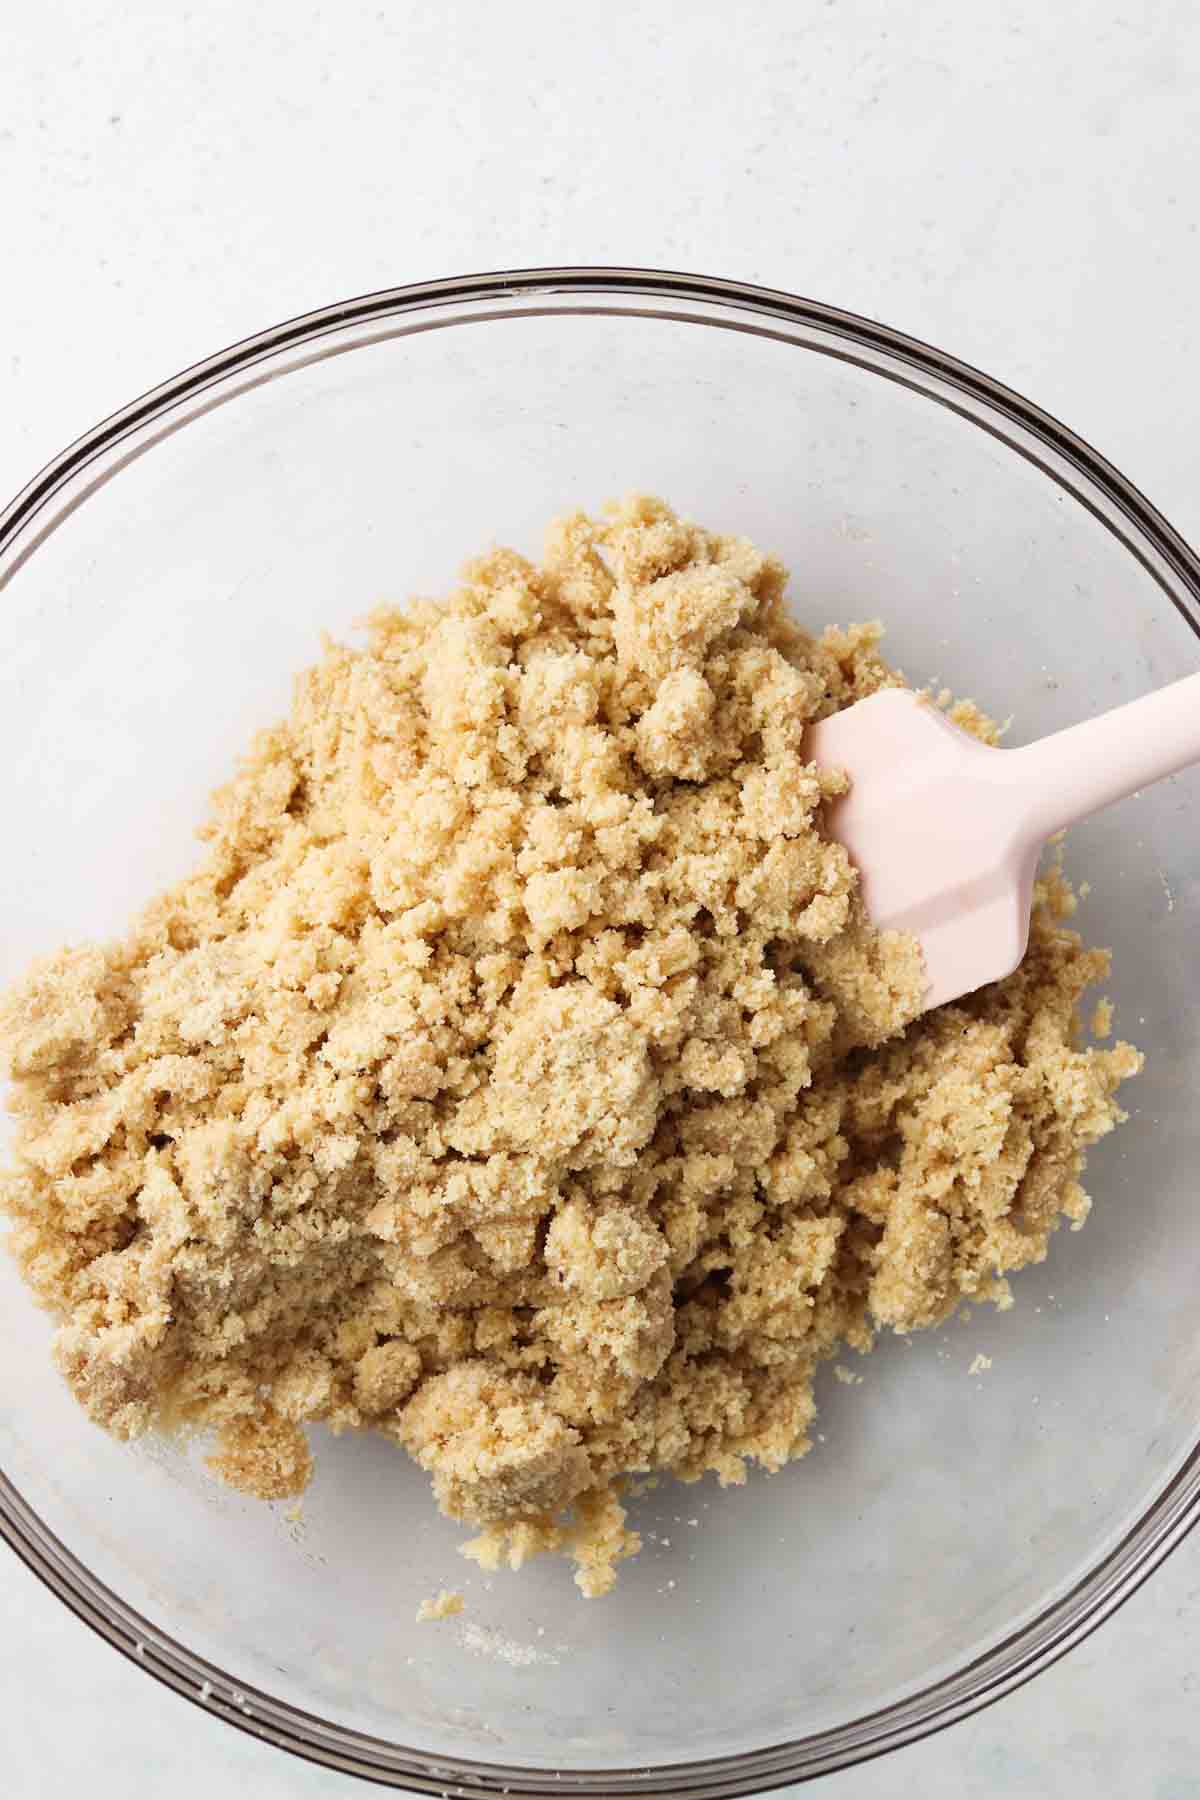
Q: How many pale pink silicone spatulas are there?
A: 1